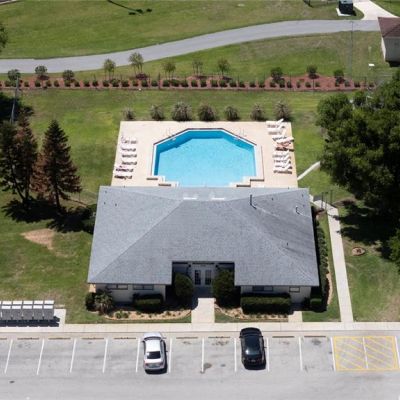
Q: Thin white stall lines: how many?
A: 13